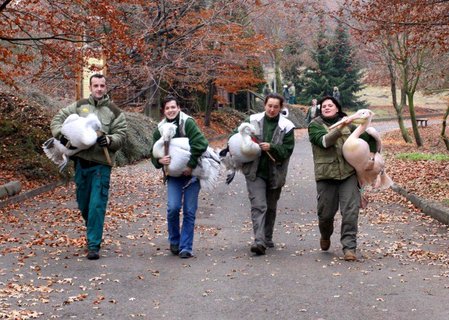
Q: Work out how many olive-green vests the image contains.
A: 1